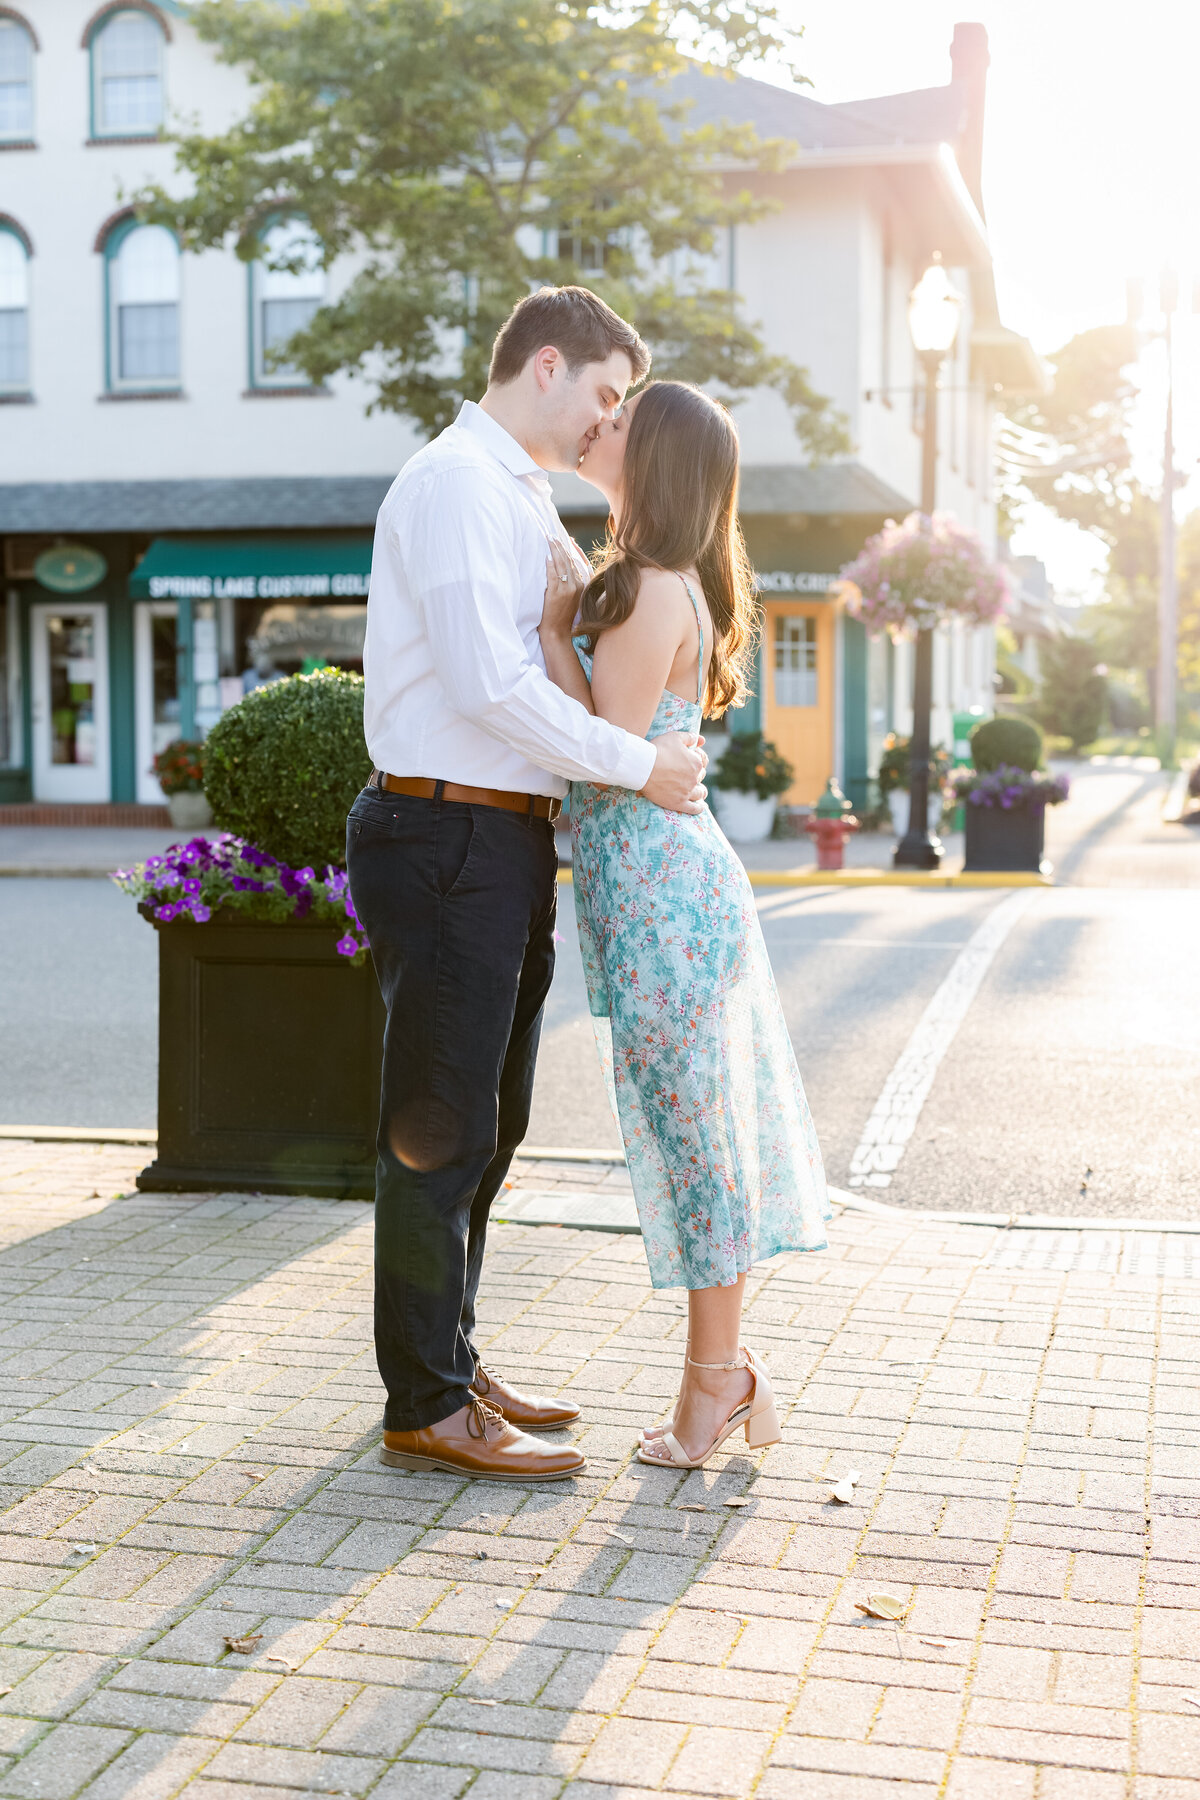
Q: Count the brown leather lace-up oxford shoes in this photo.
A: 2